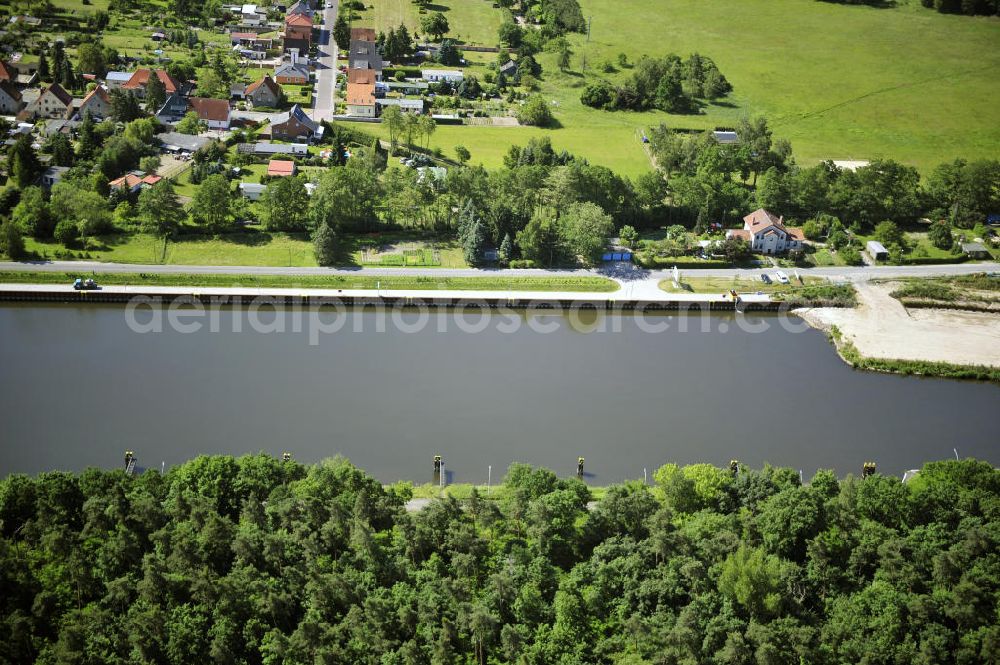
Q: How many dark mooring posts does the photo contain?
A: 6